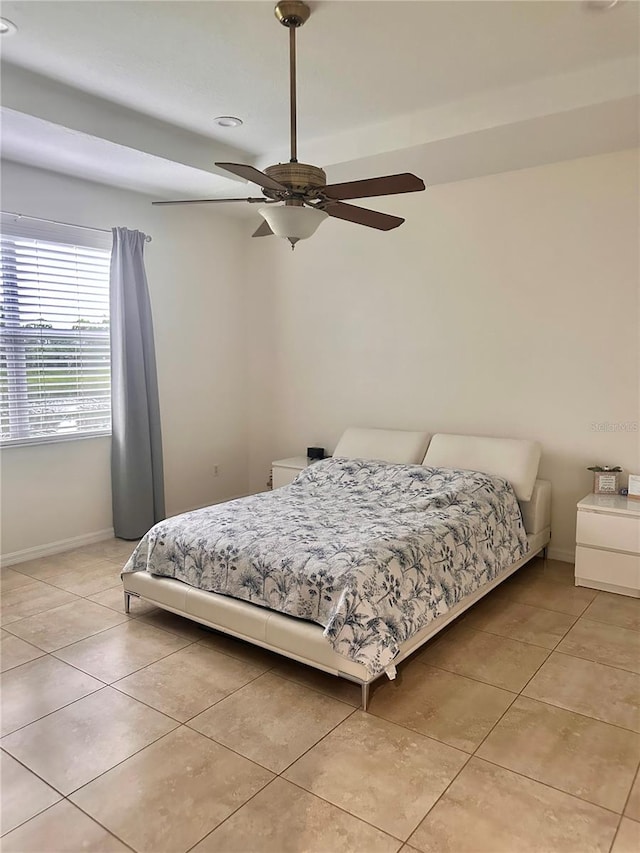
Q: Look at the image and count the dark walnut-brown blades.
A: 5